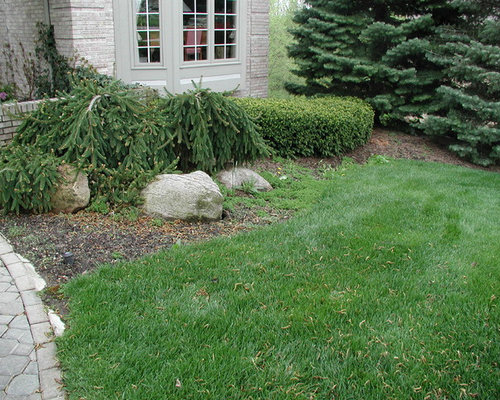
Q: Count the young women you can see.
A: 0